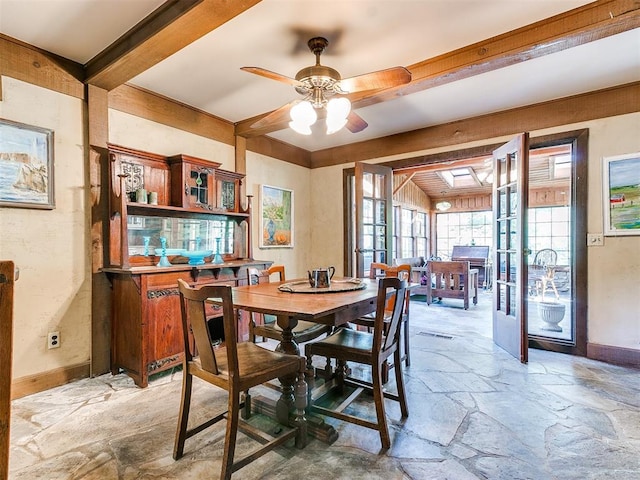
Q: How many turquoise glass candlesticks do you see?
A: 2